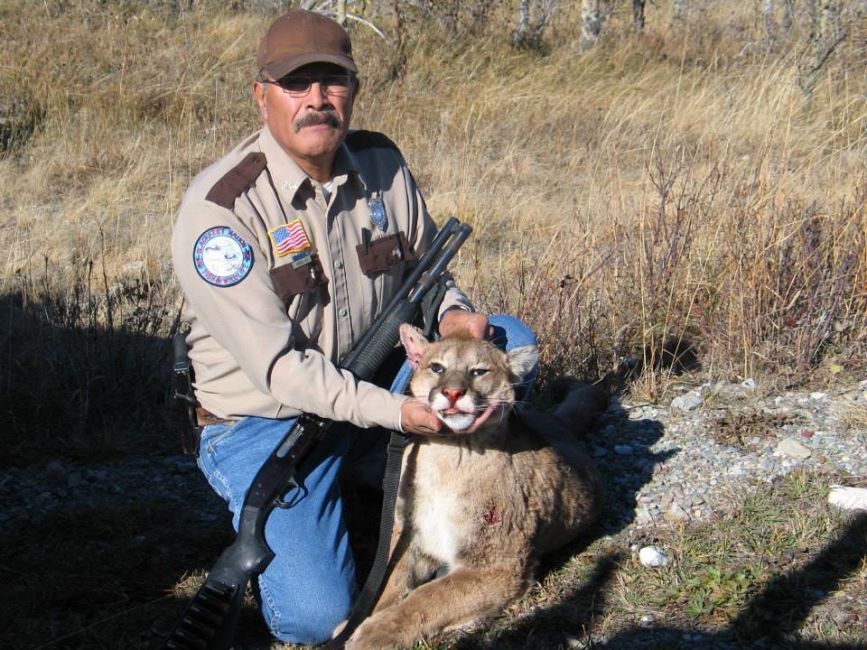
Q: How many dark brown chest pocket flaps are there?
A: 2